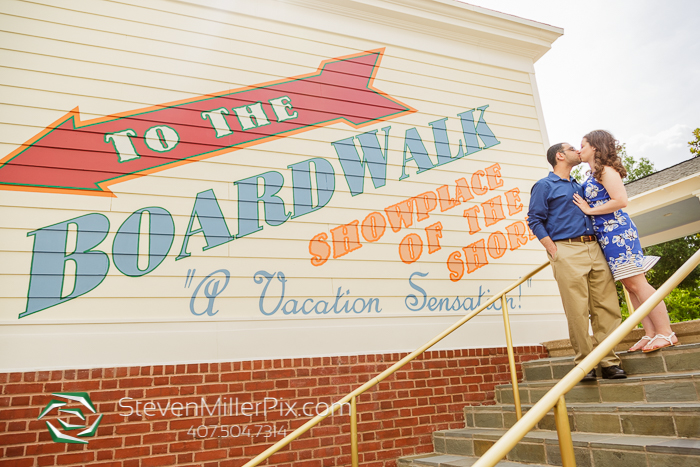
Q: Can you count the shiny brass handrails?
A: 2